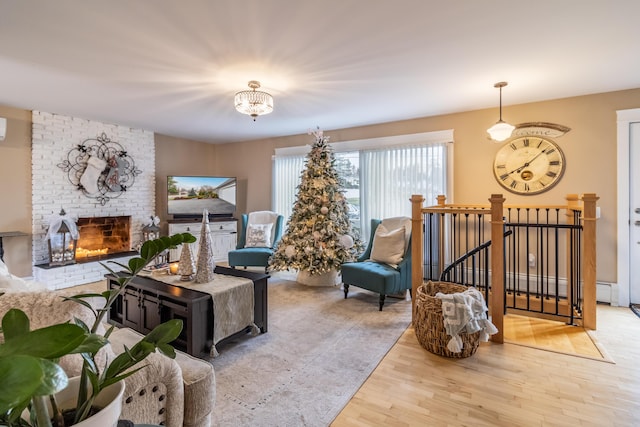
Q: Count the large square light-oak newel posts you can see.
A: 5